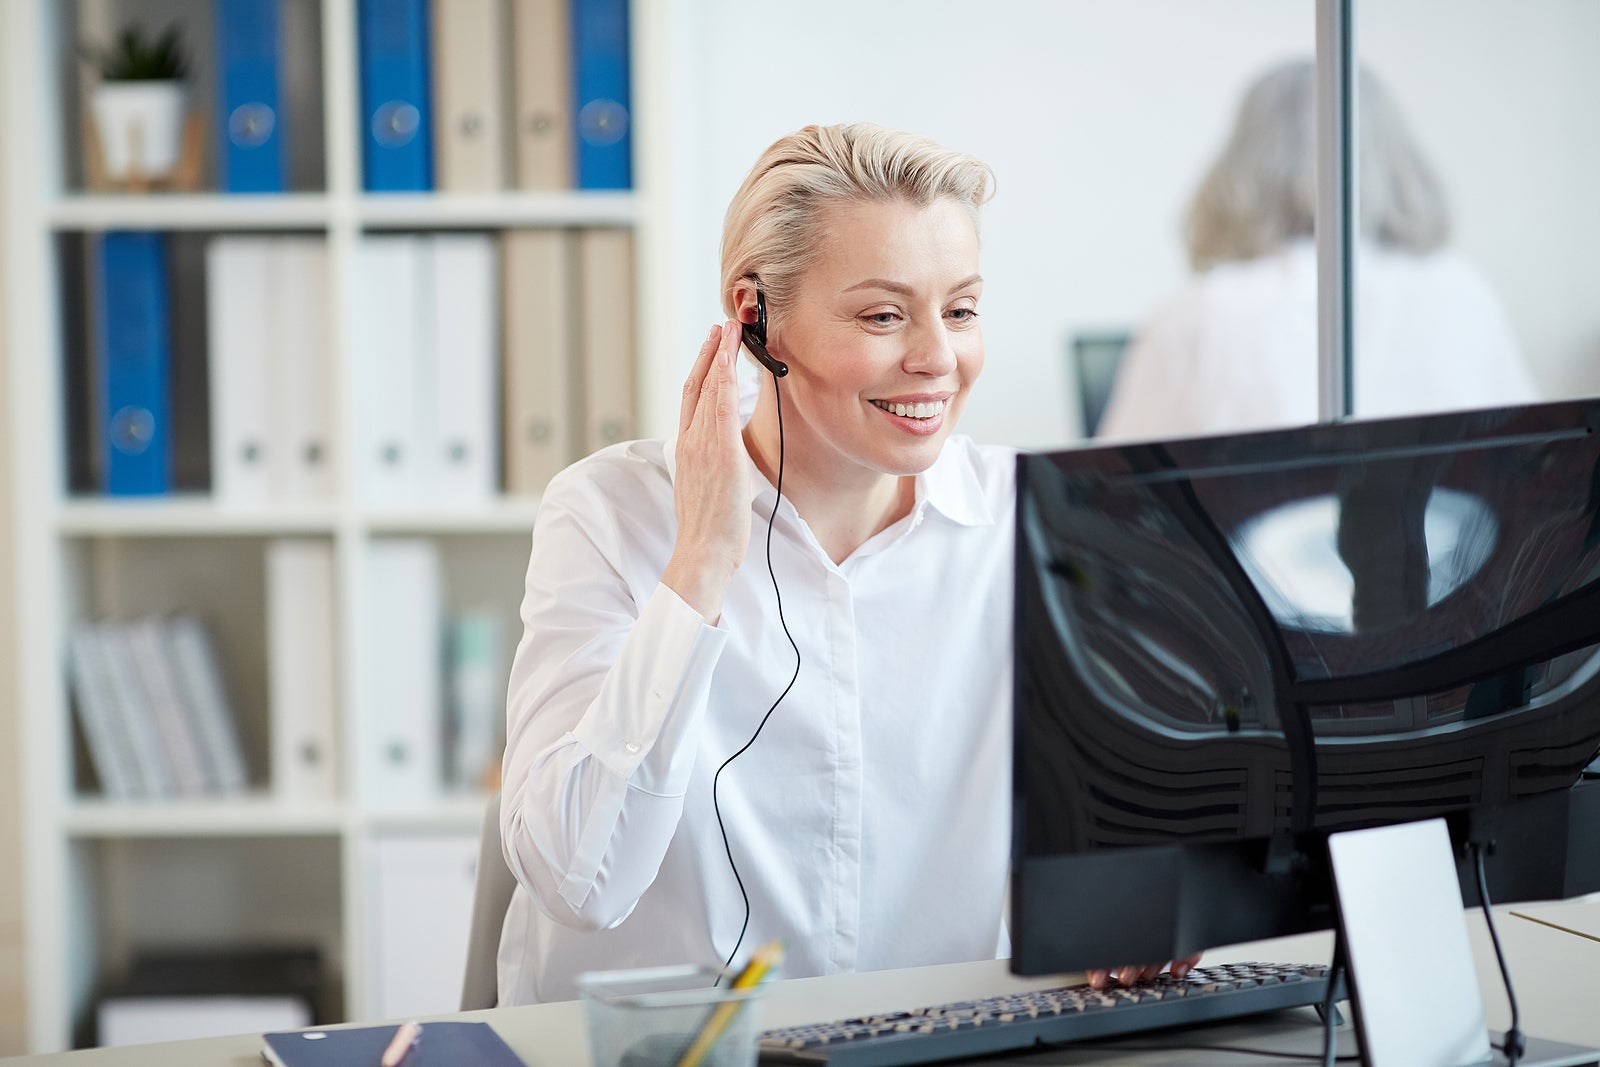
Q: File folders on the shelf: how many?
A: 14